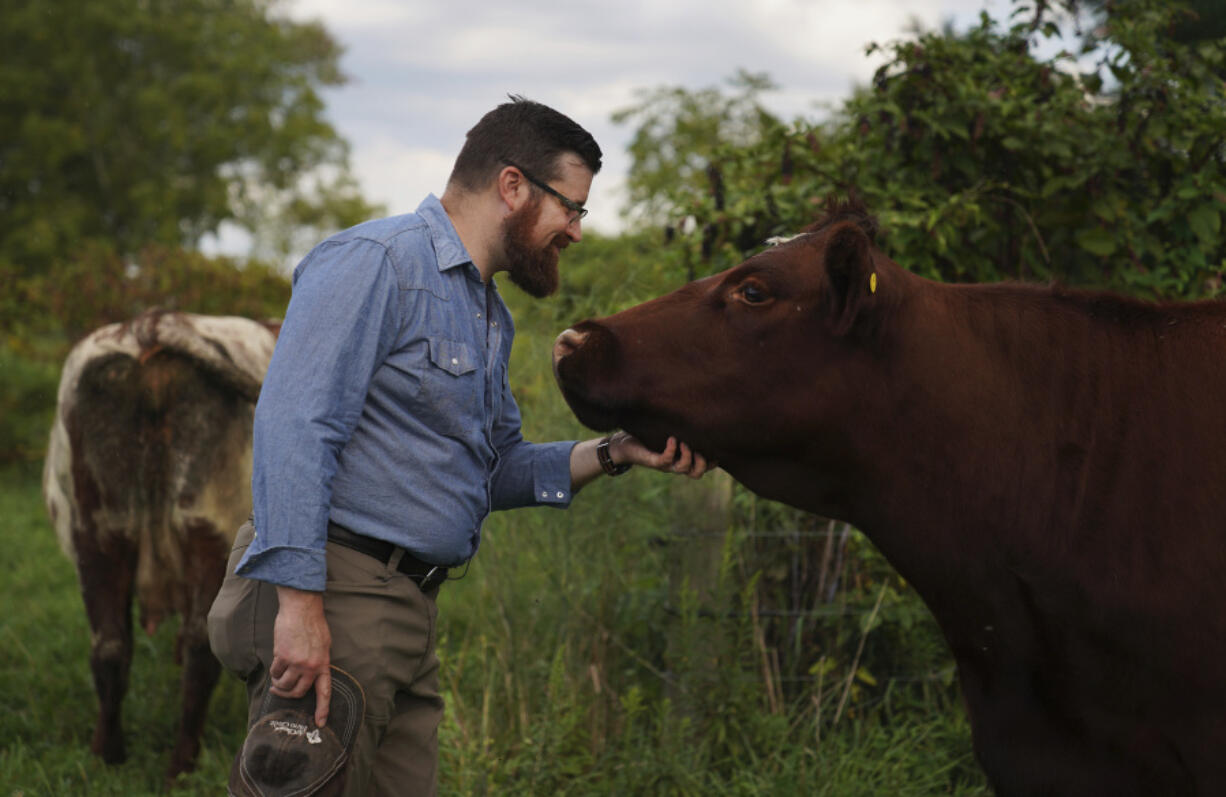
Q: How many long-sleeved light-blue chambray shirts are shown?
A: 1